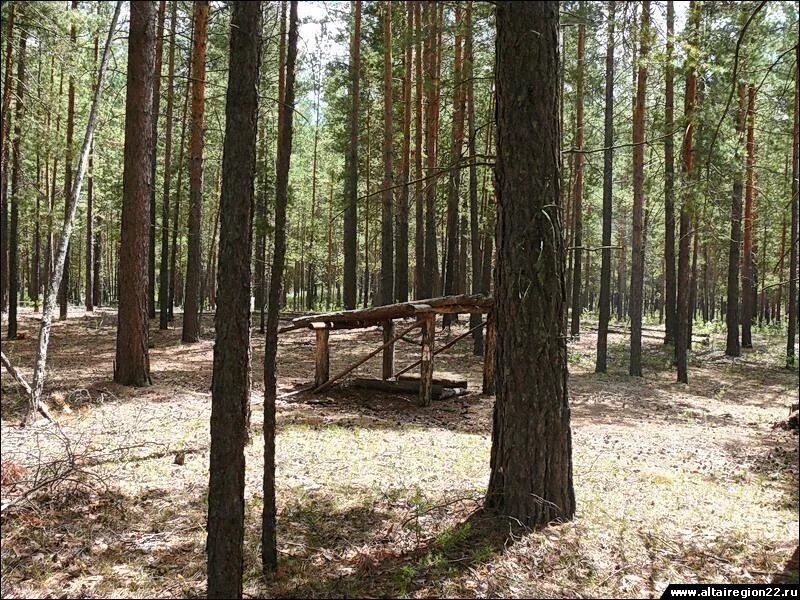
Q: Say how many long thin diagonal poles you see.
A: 2